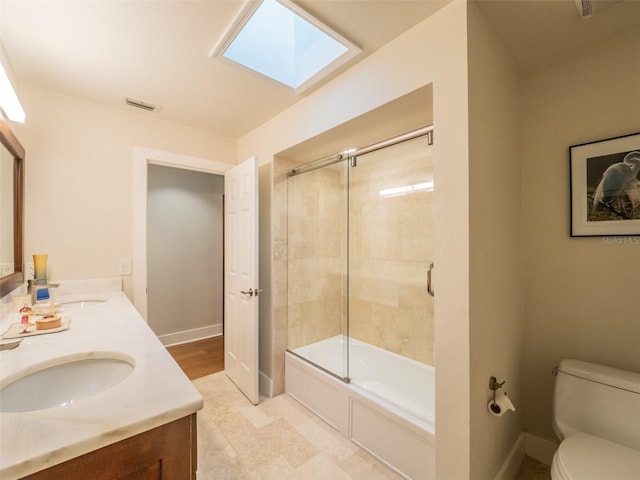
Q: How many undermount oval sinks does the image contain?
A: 2